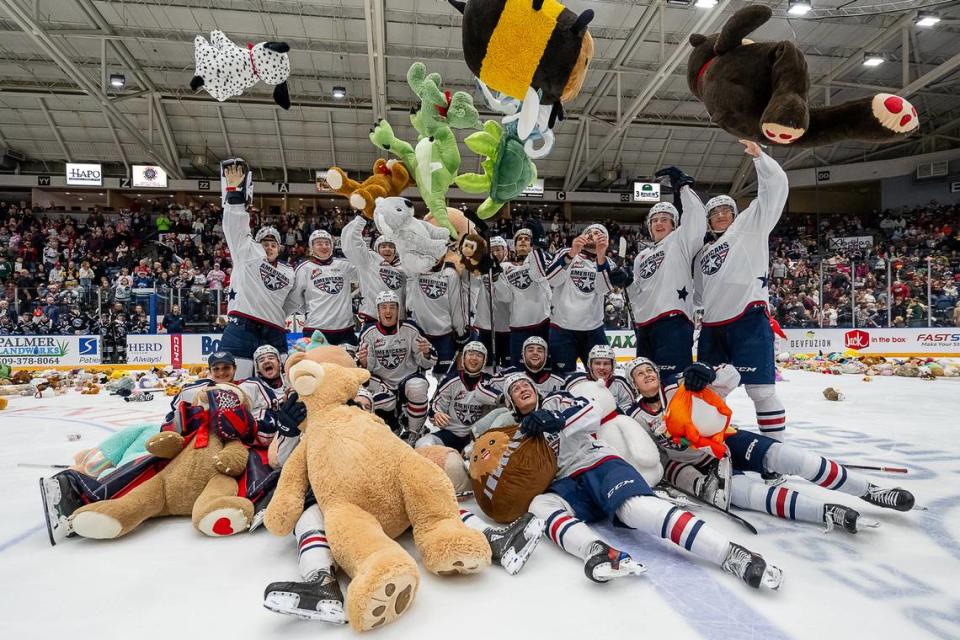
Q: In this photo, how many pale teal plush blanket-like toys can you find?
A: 1